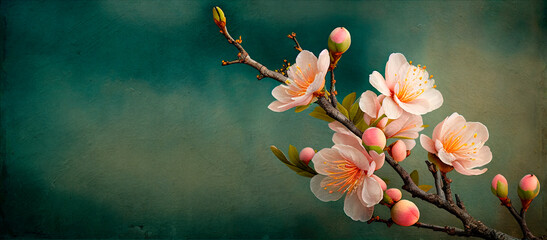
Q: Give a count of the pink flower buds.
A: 8